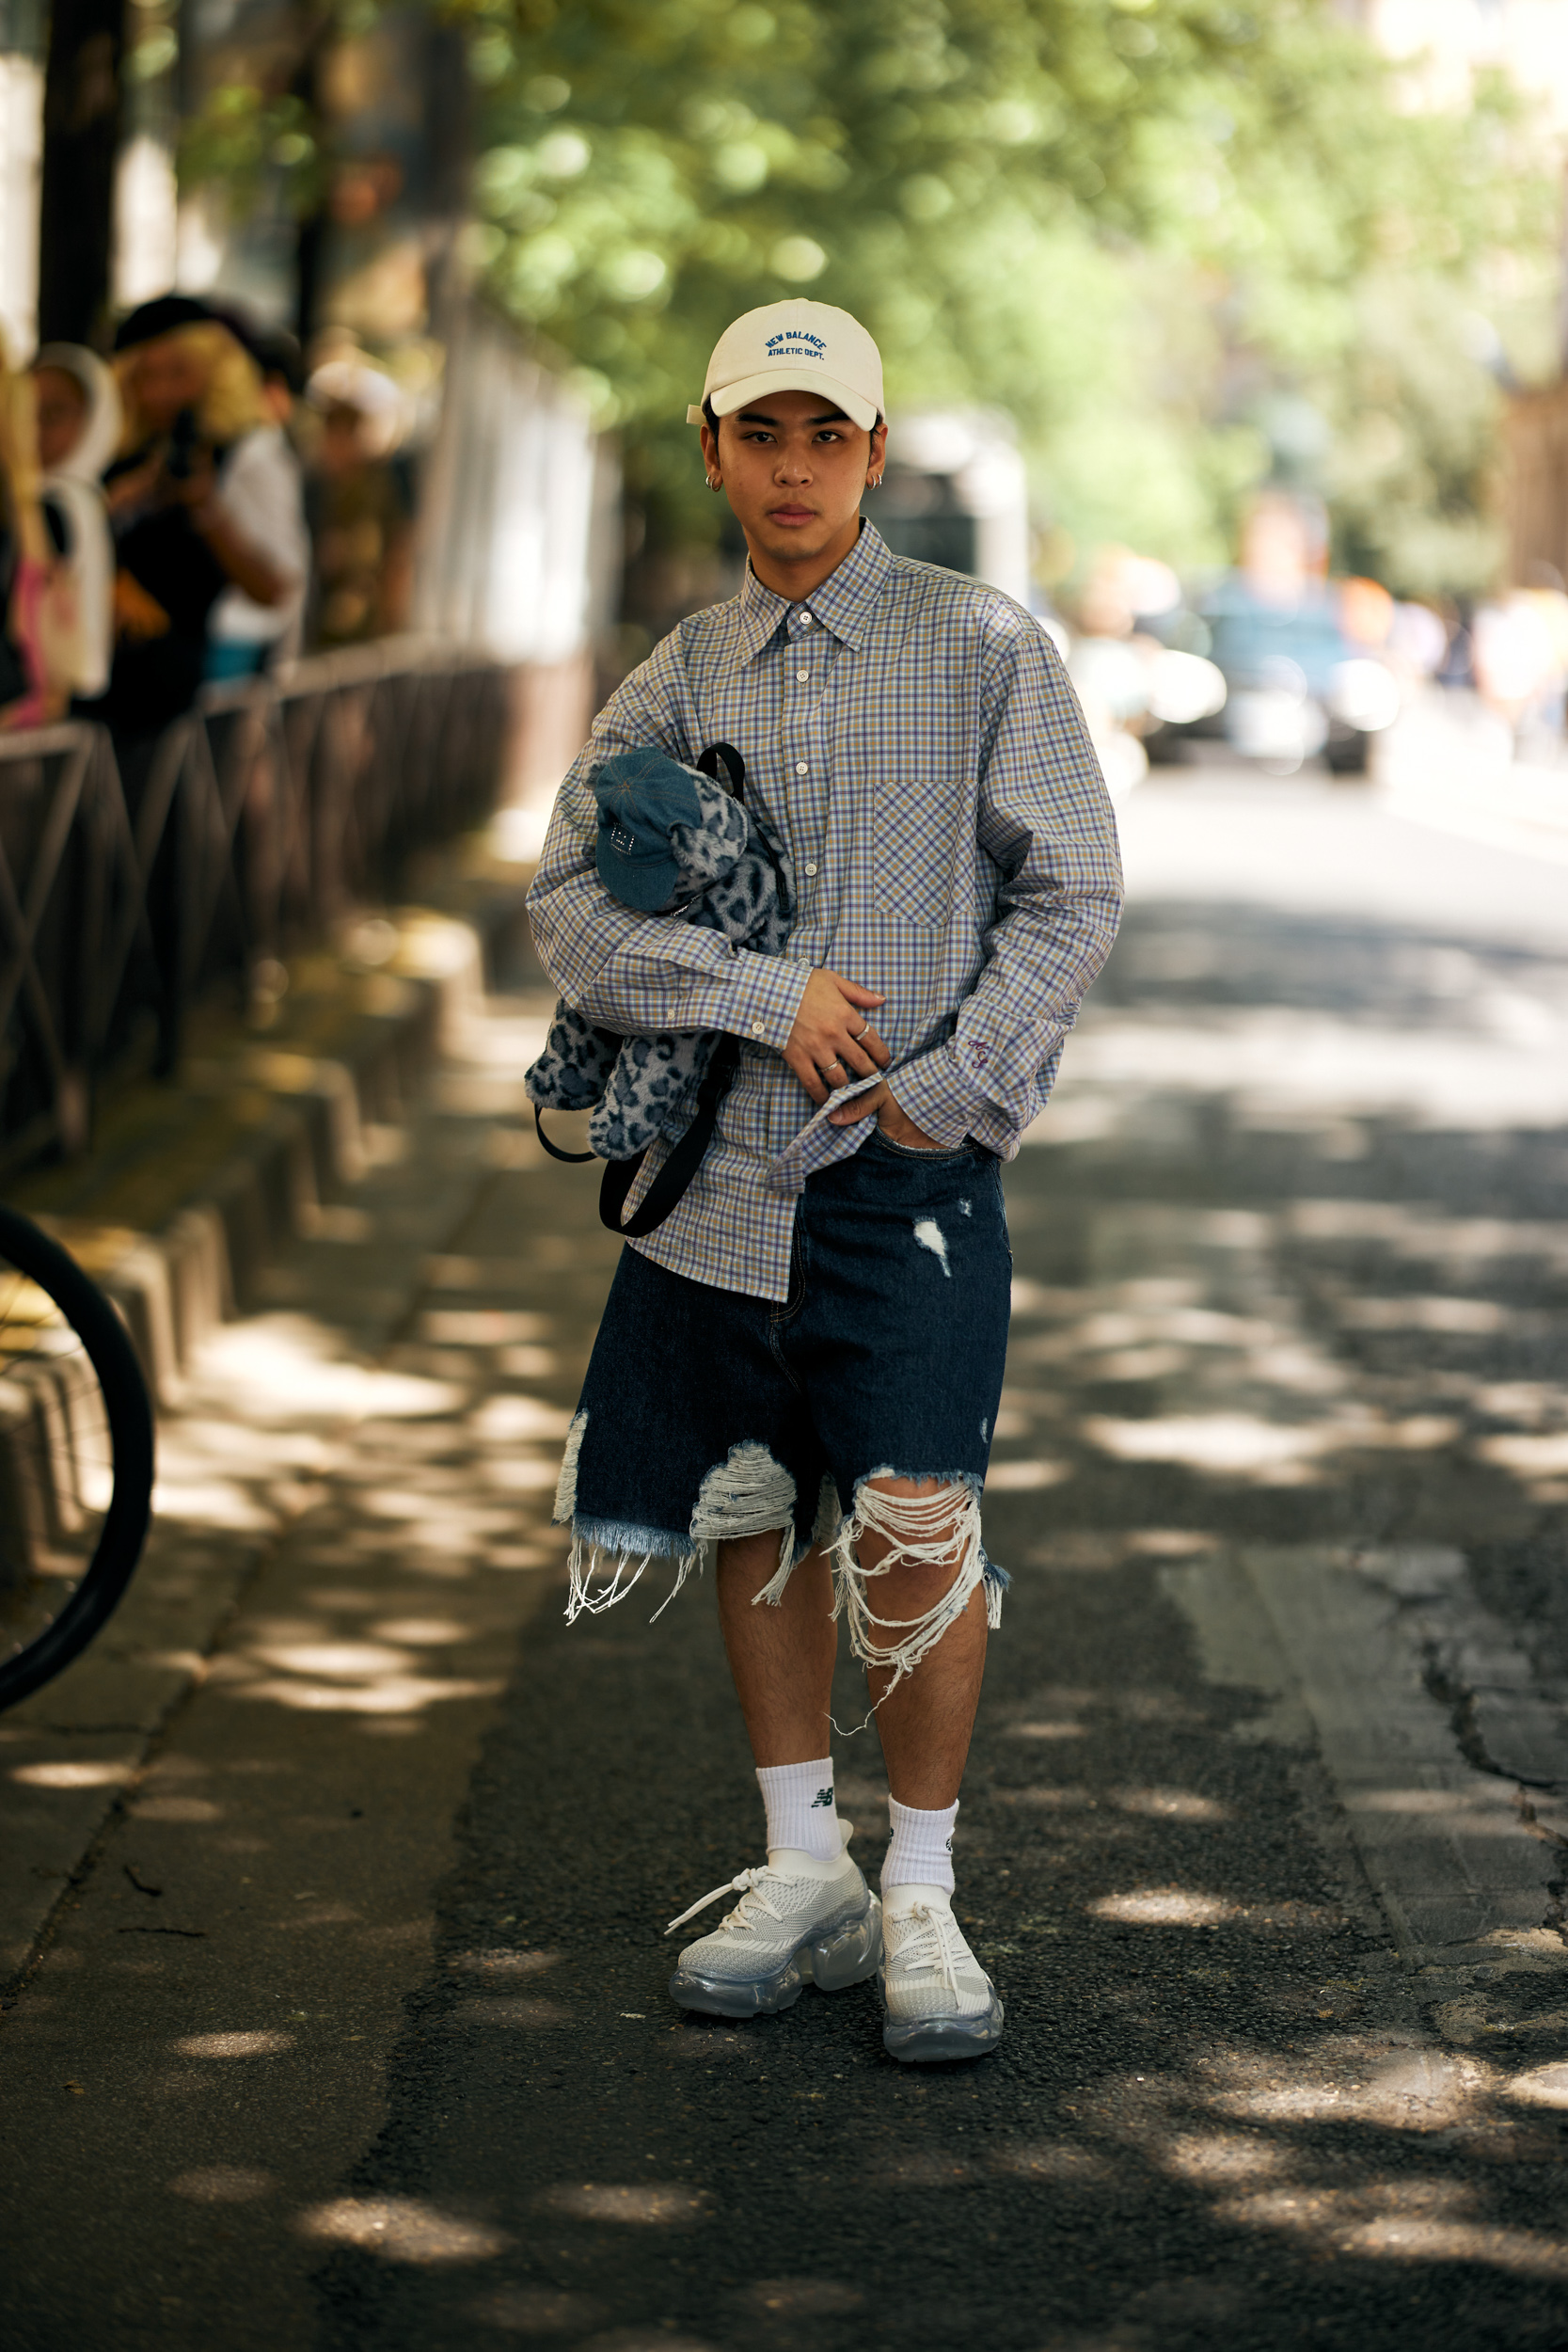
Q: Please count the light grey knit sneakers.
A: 2